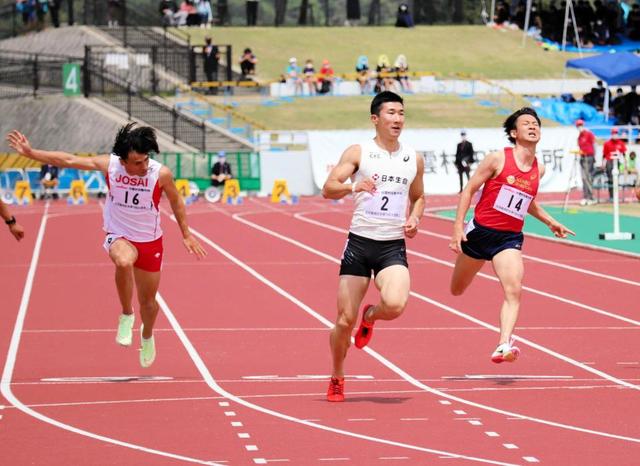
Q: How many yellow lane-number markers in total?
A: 5